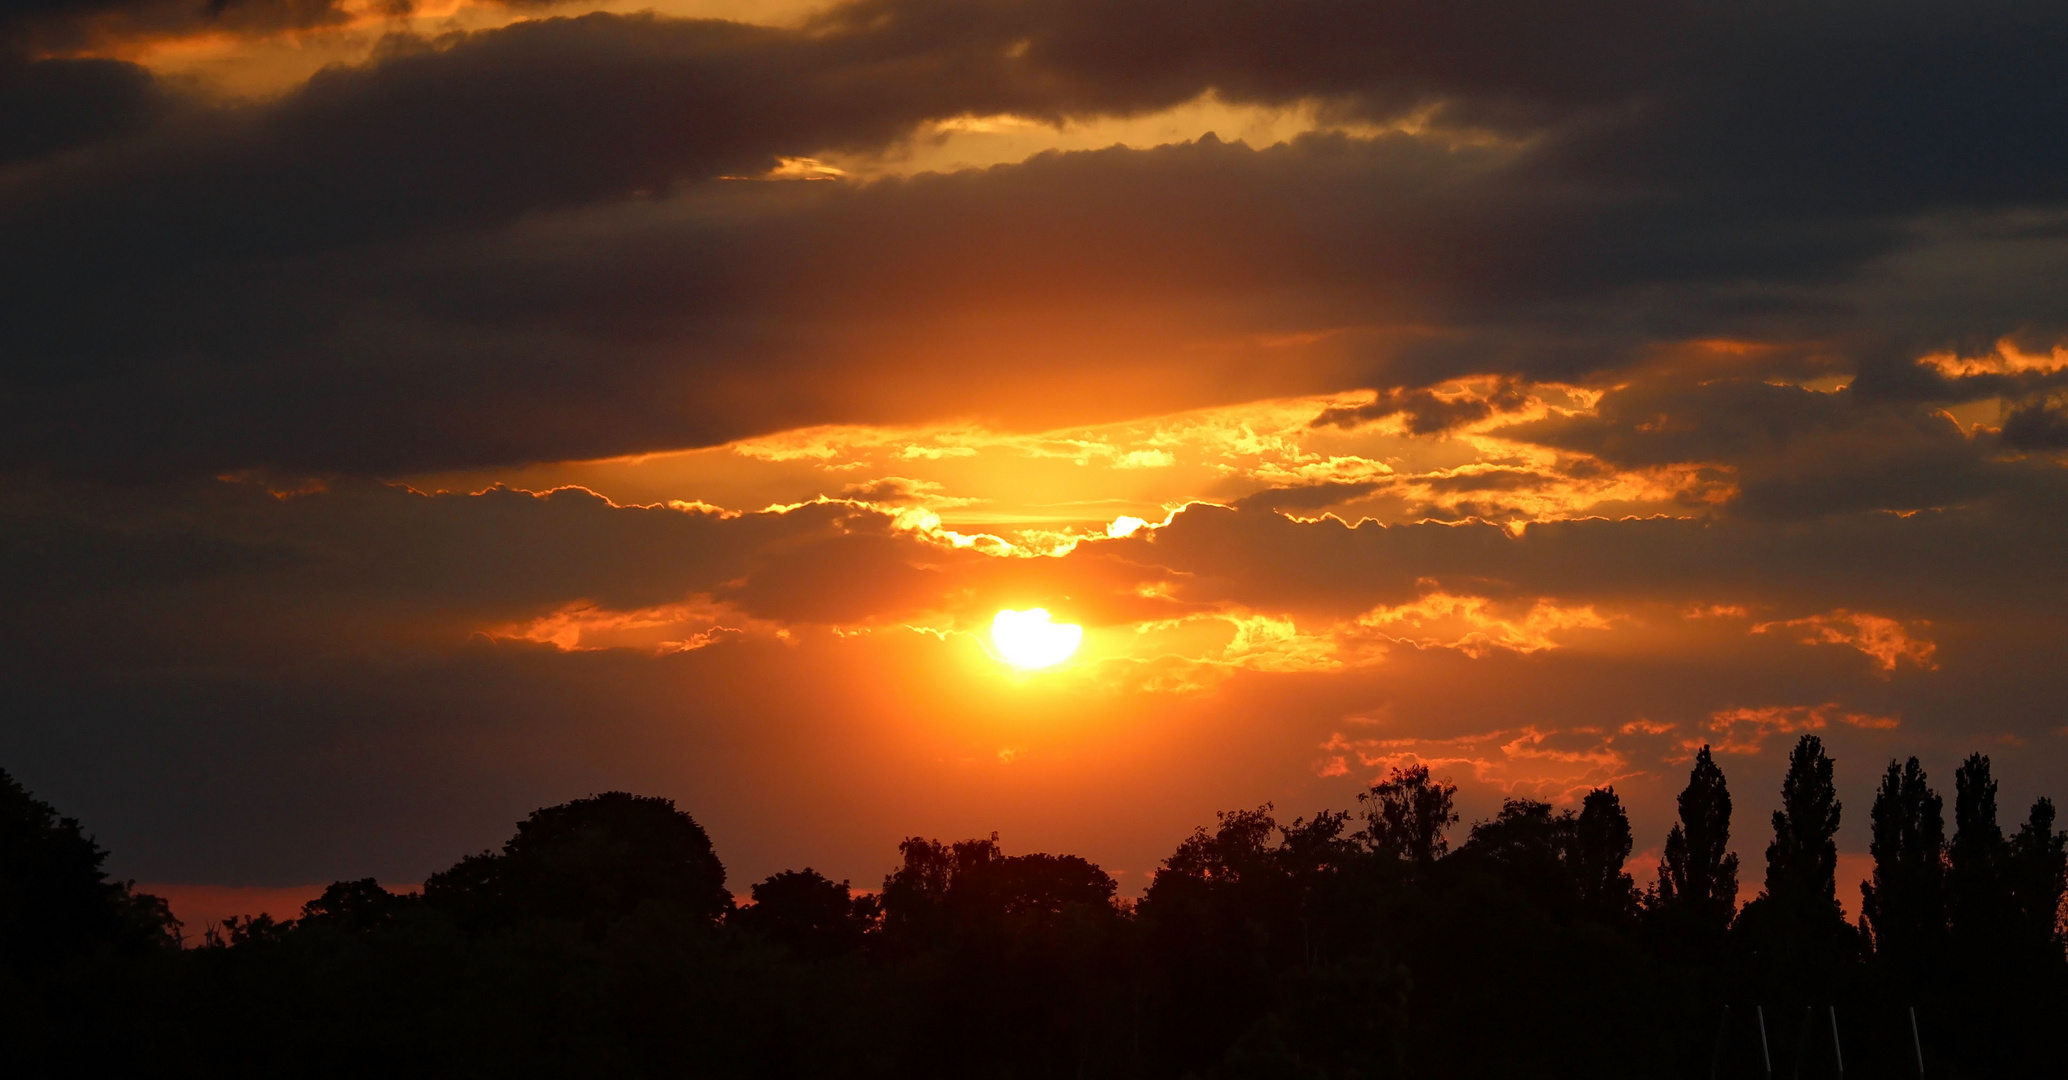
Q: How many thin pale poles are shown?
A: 3